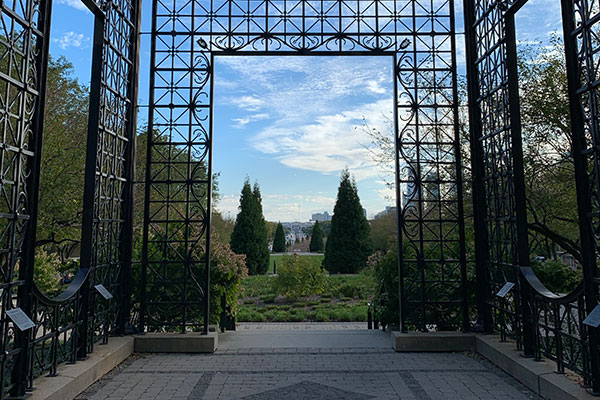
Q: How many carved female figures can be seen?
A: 0